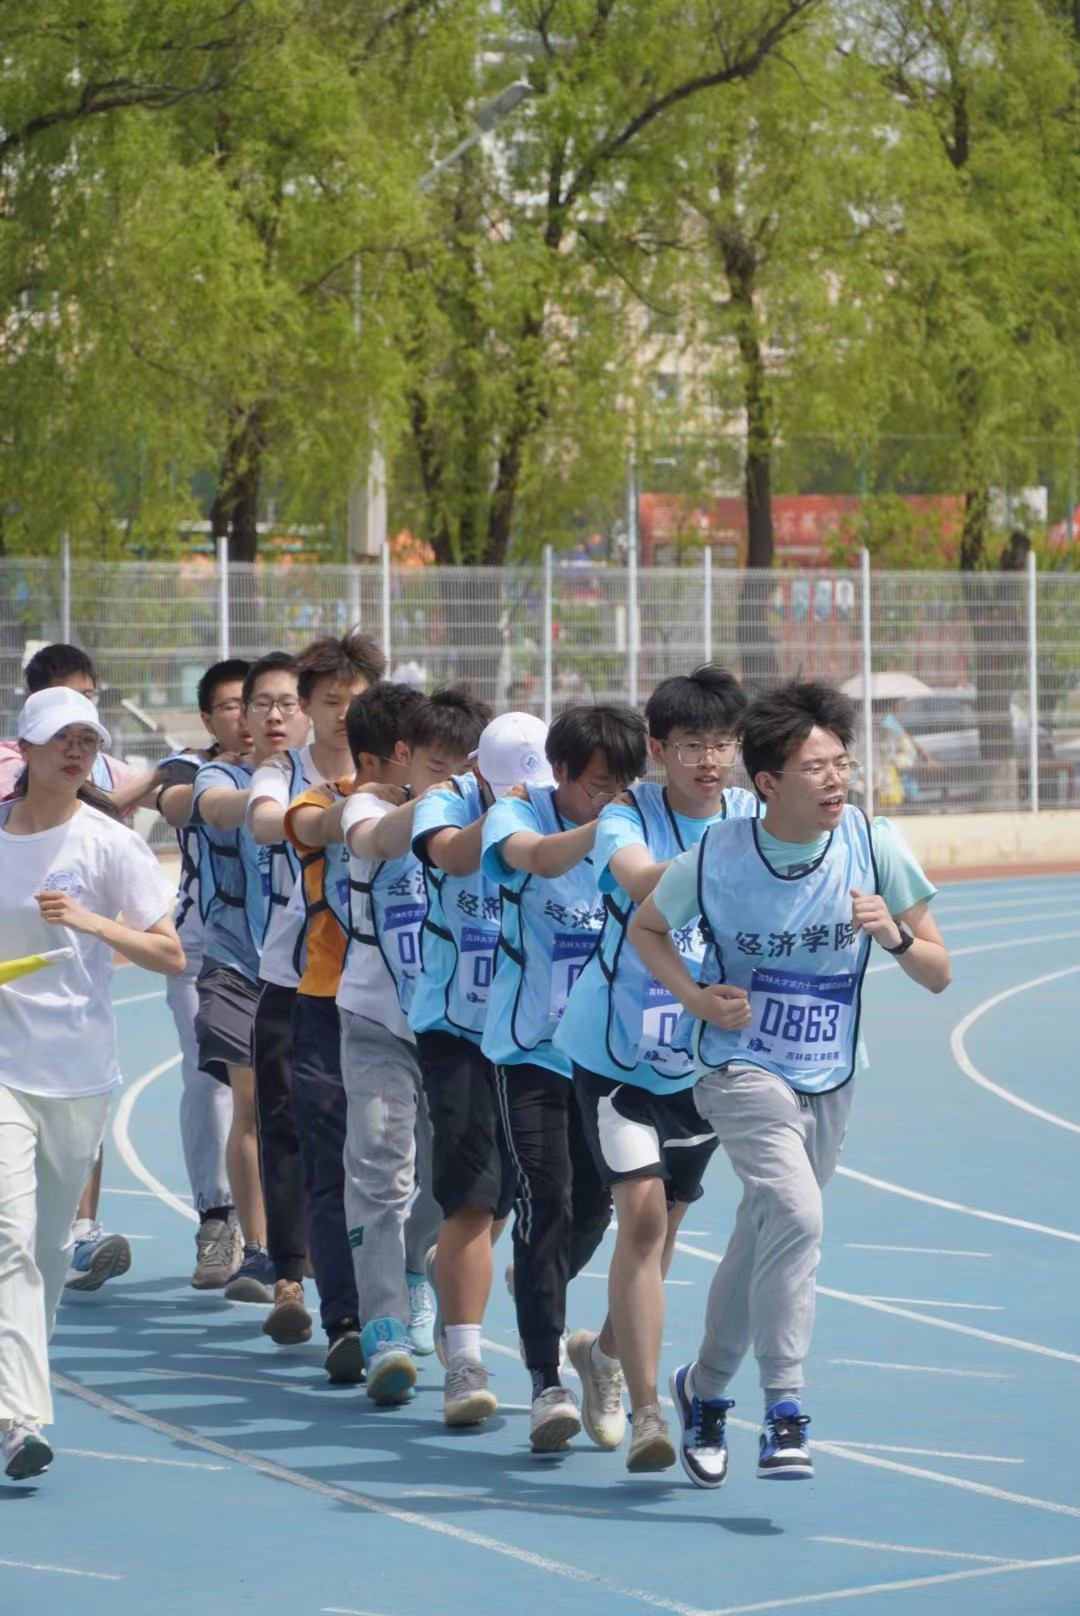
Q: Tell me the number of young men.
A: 10